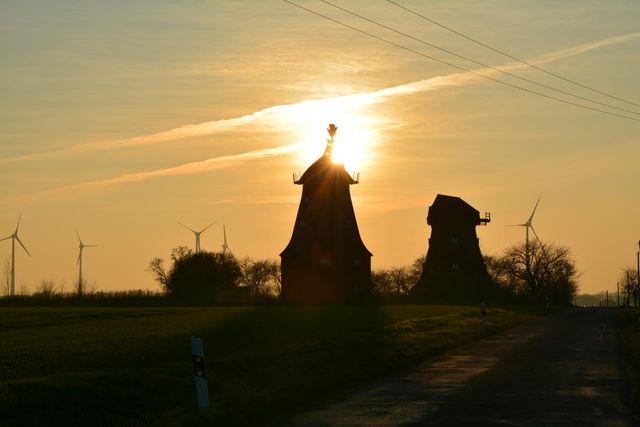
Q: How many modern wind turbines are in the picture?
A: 5